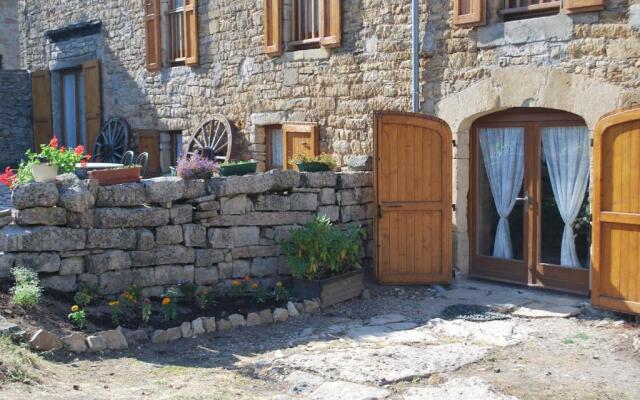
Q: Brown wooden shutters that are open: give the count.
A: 12